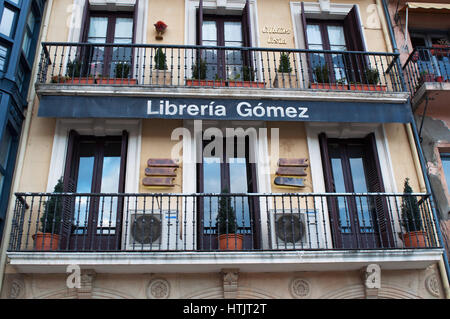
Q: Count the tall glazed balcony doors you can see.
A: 6